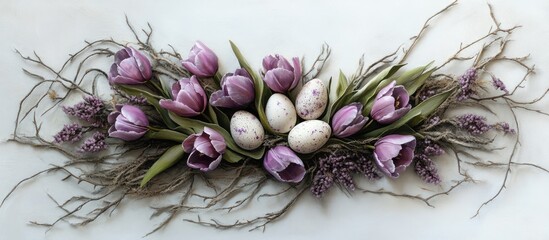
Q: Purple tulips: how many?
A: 11